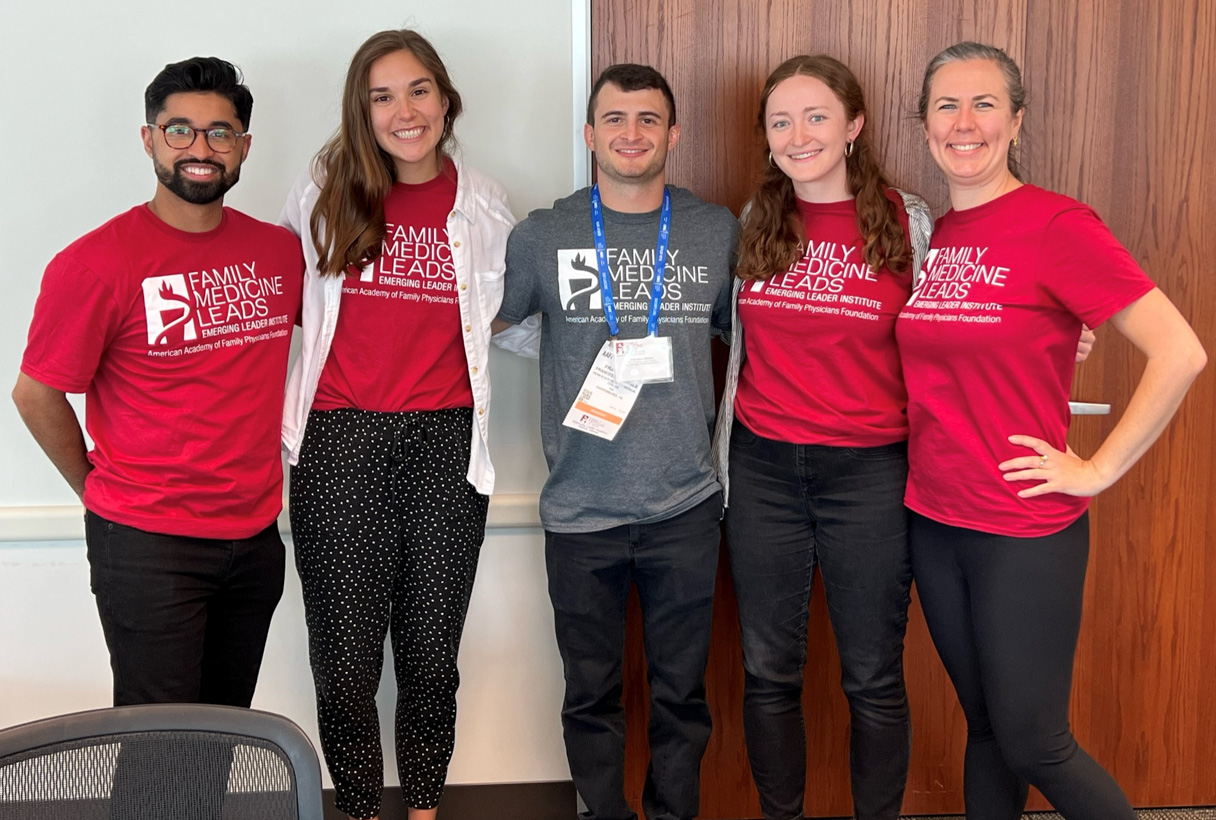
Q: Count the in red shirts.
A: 4